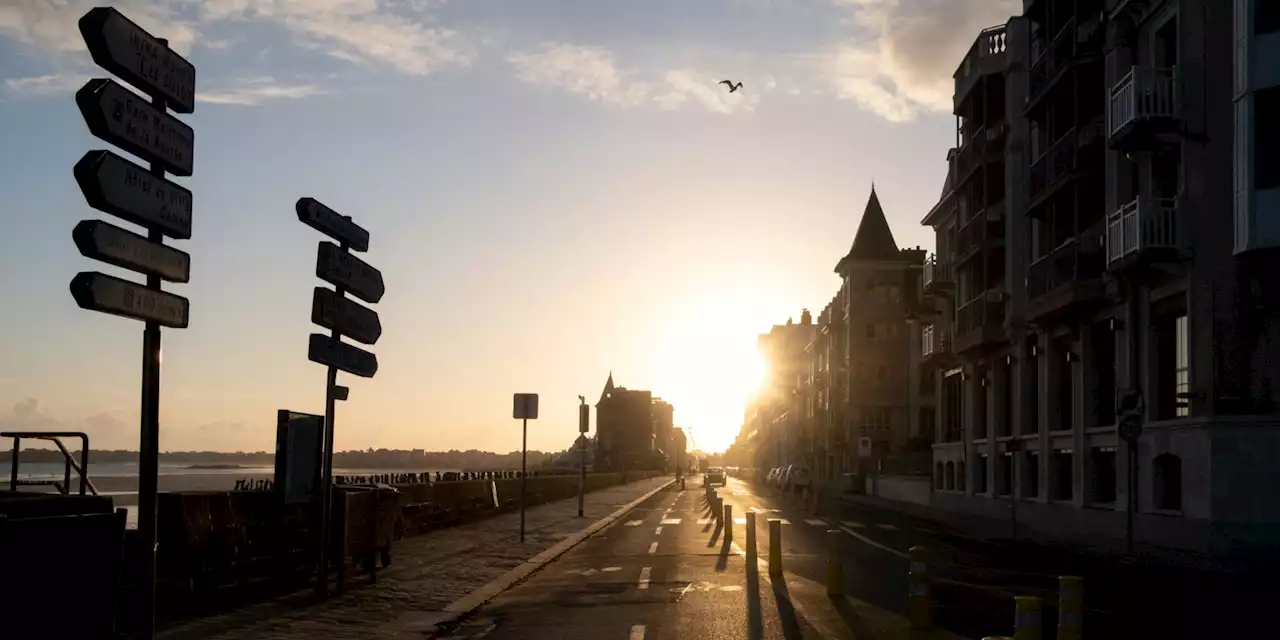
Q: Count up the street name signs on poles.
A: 9